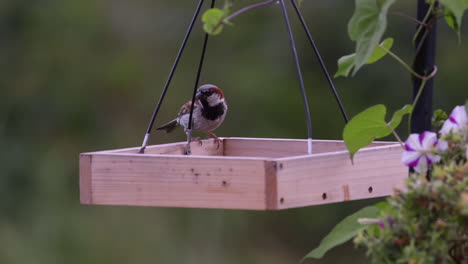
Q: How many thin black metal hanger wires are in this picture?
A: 4